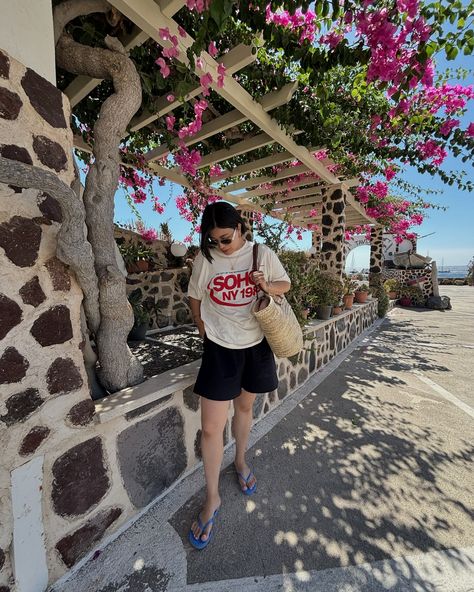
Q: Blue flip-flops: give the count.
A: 2